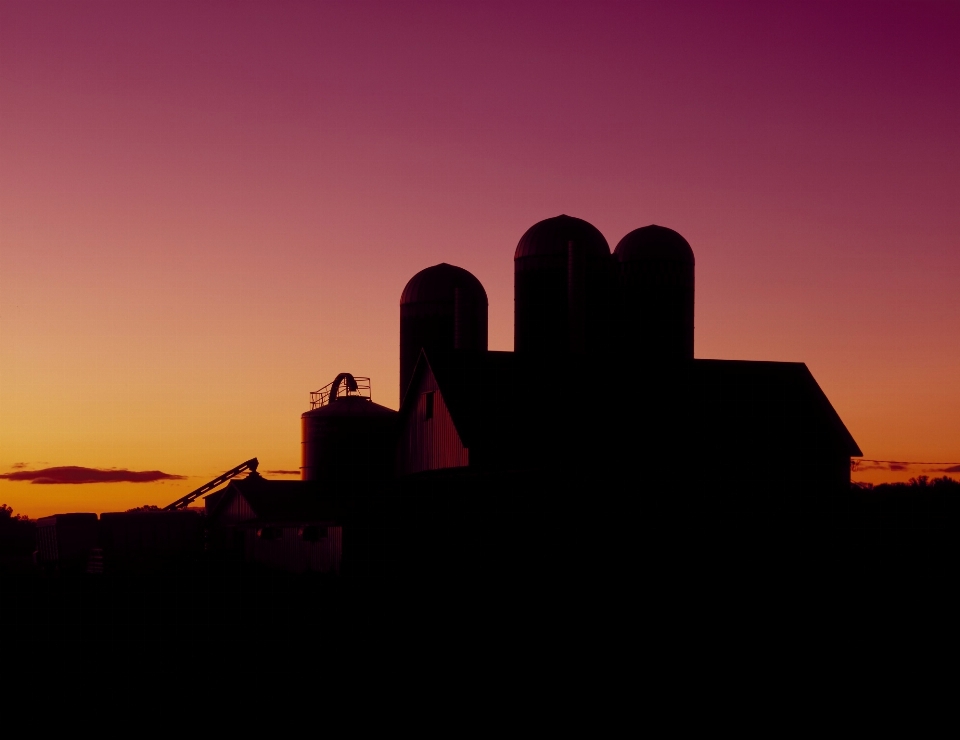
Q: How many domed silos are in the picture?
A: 3